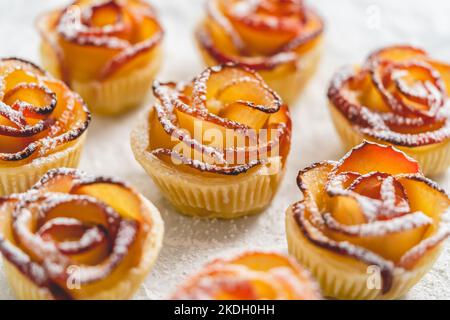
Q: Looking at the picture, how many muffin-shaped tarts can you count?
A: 8